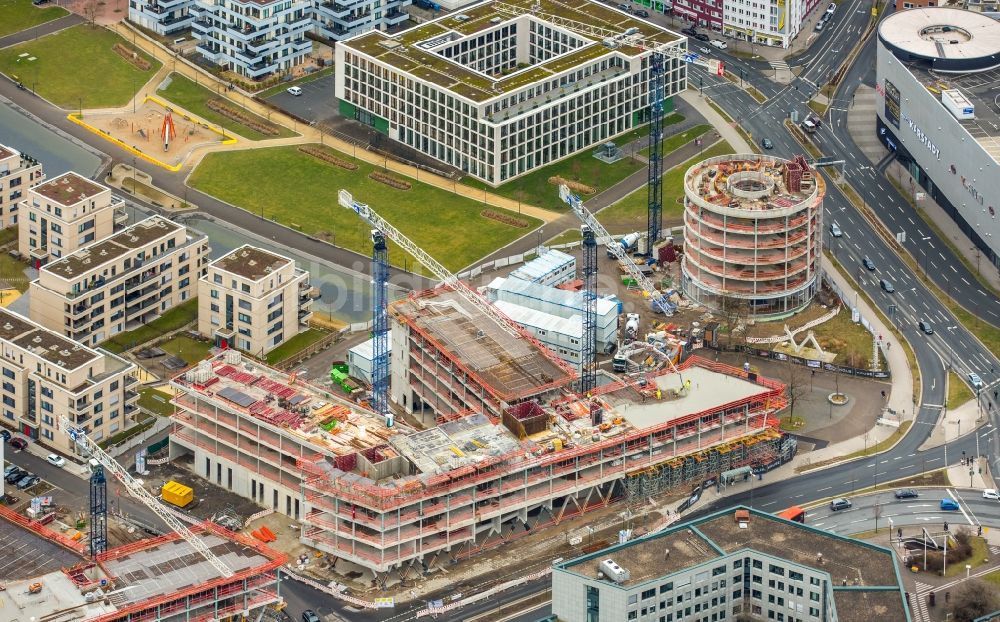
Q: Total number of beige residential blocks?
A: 5